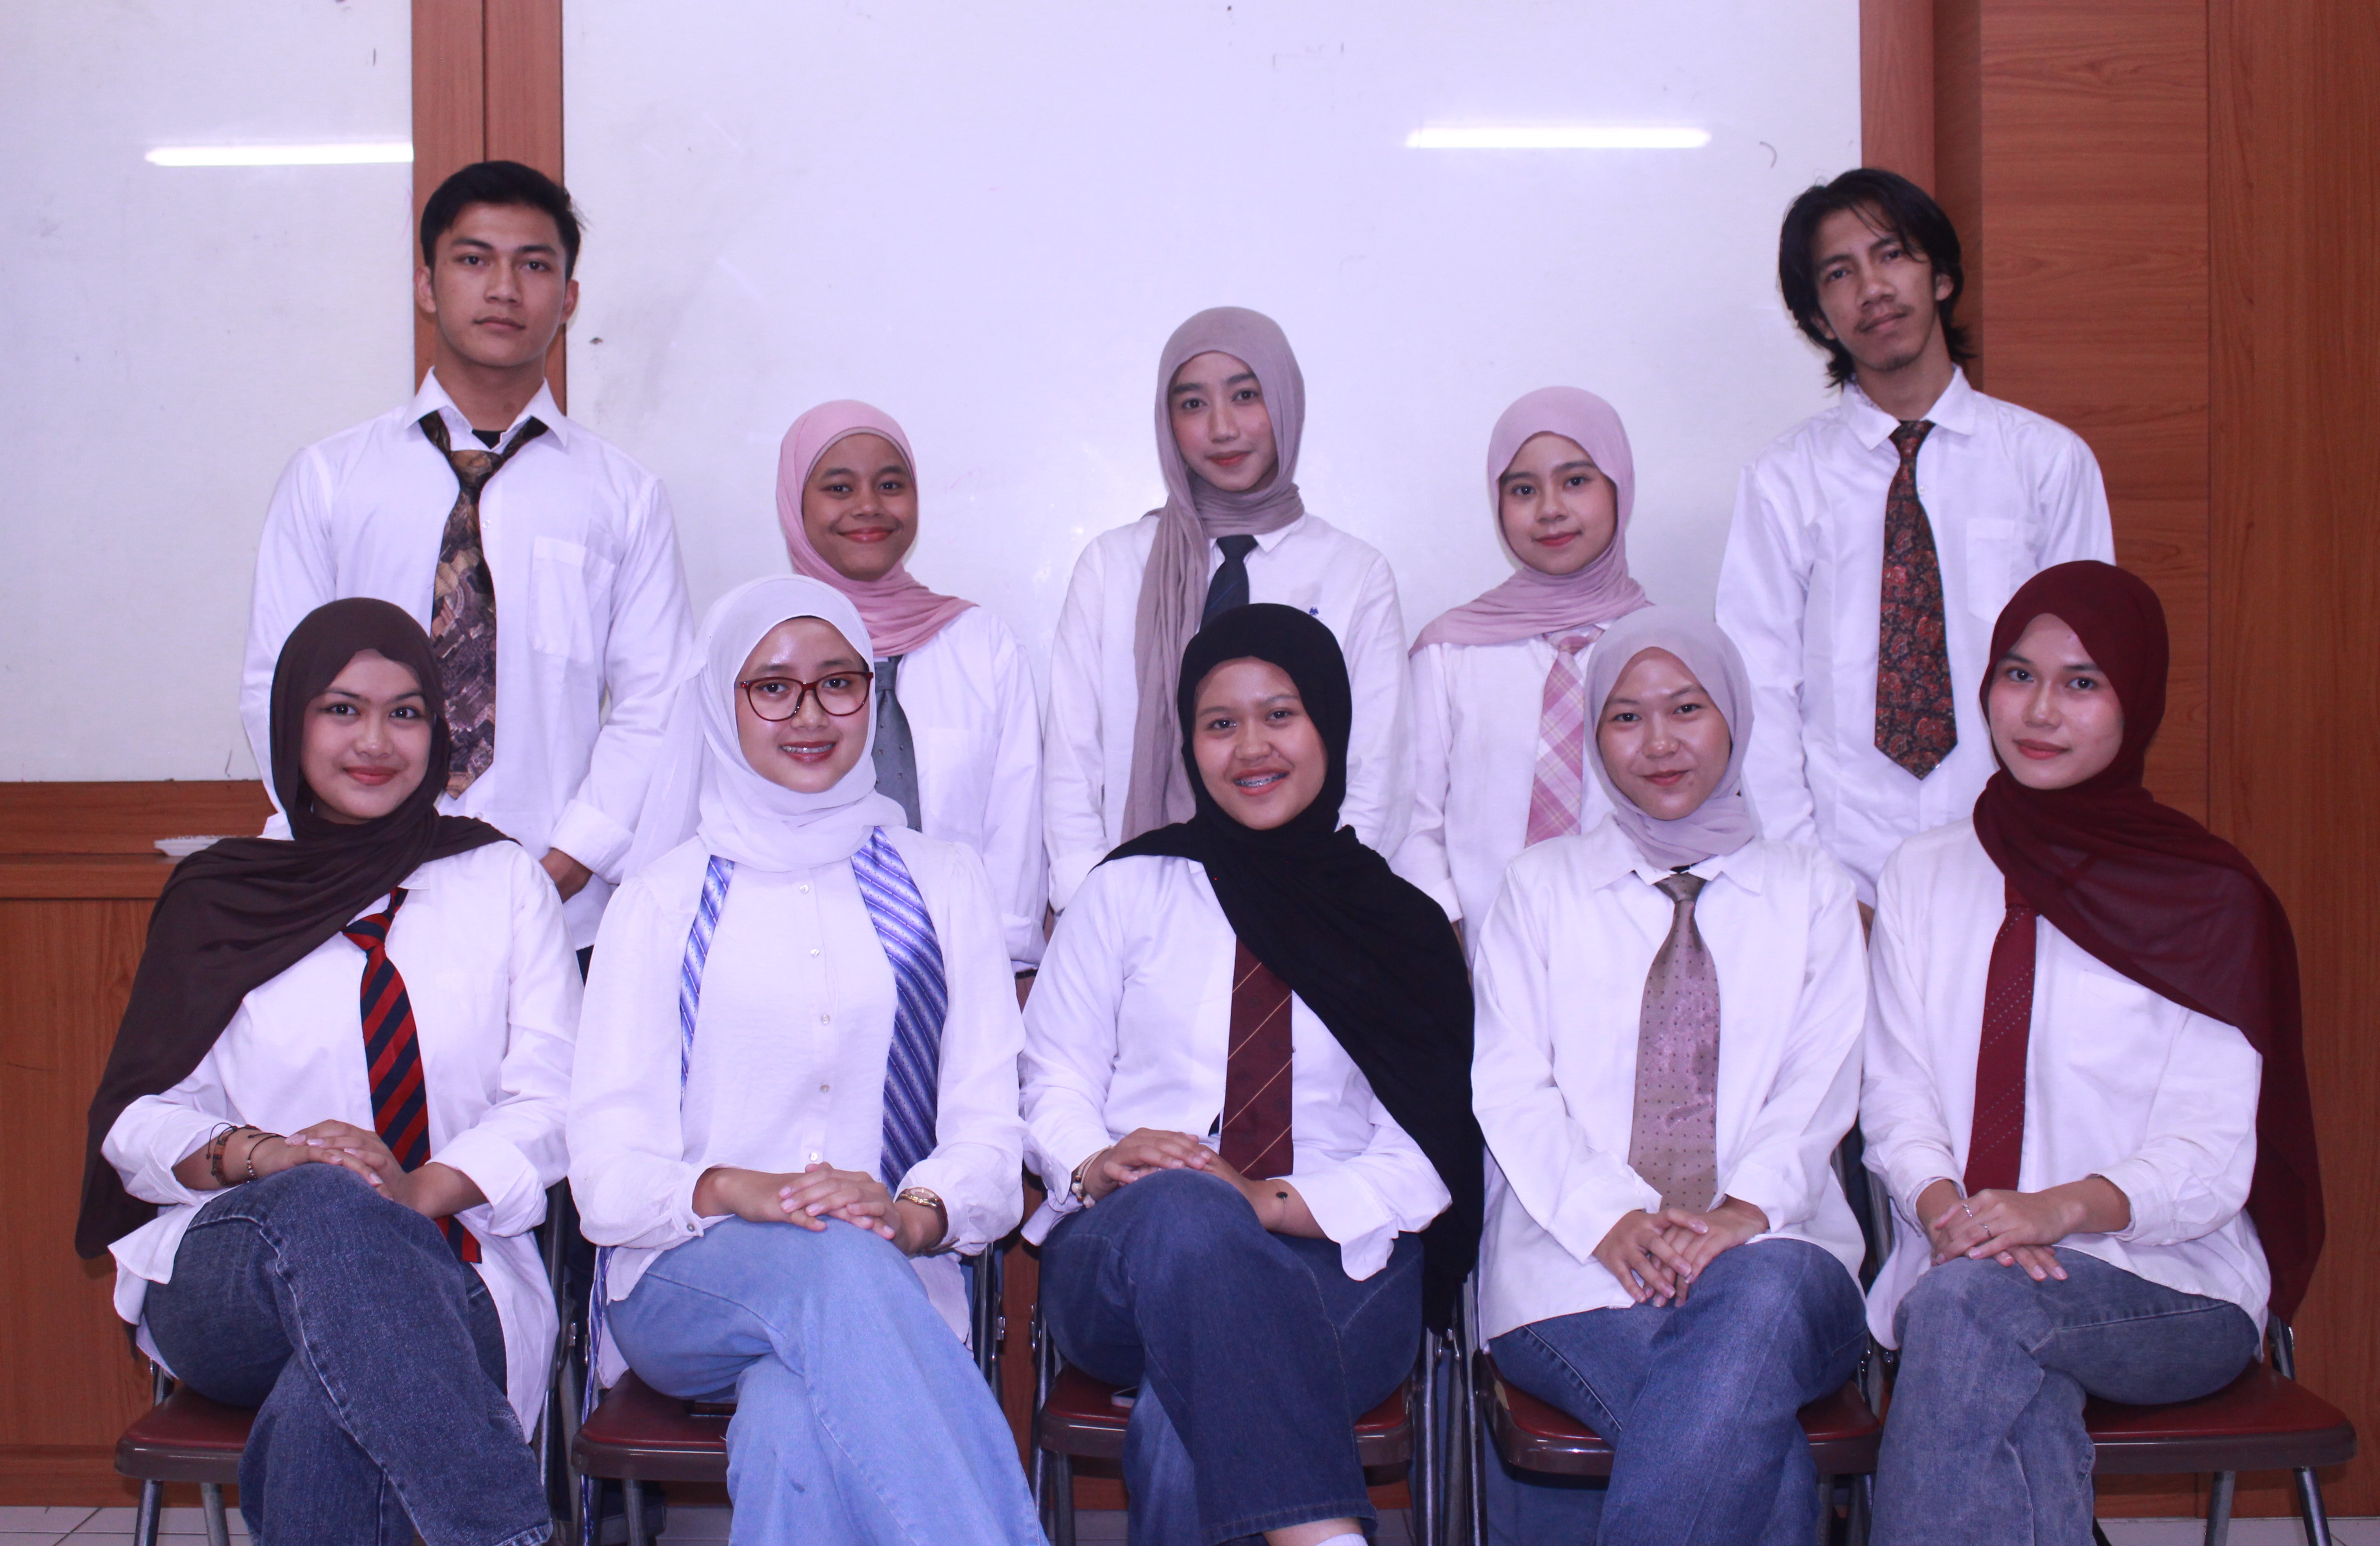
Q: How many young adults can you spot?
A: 10